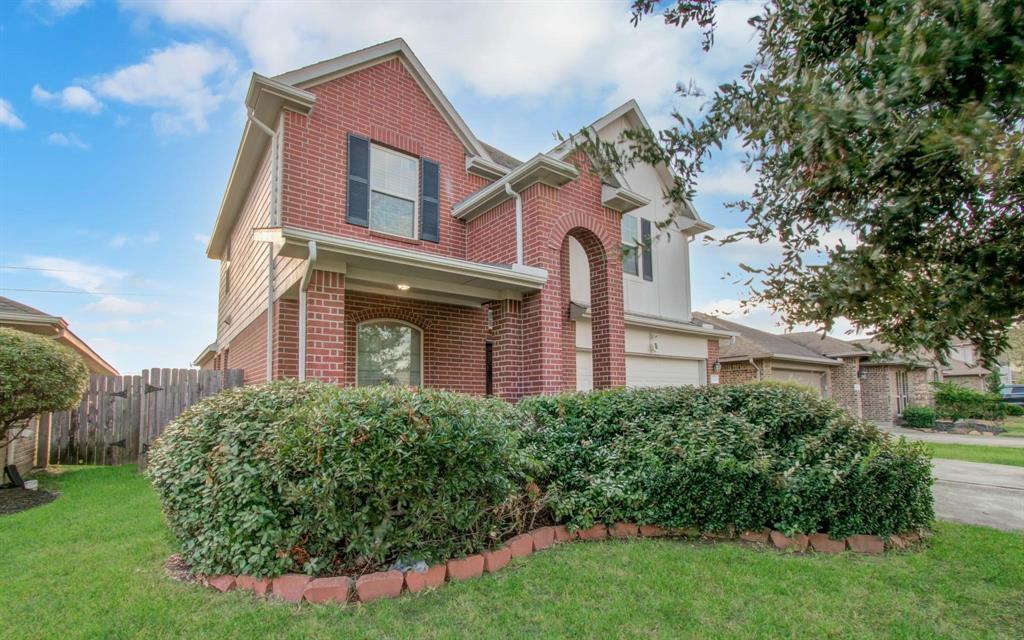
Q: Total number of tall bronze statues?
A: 0